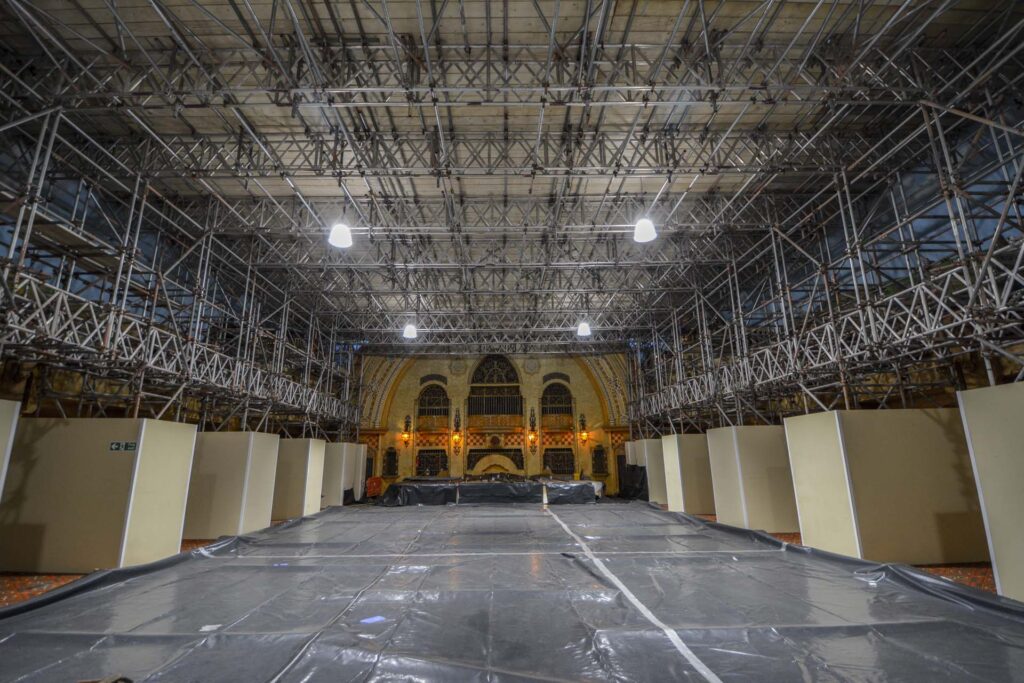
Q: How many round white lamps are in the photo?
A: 4